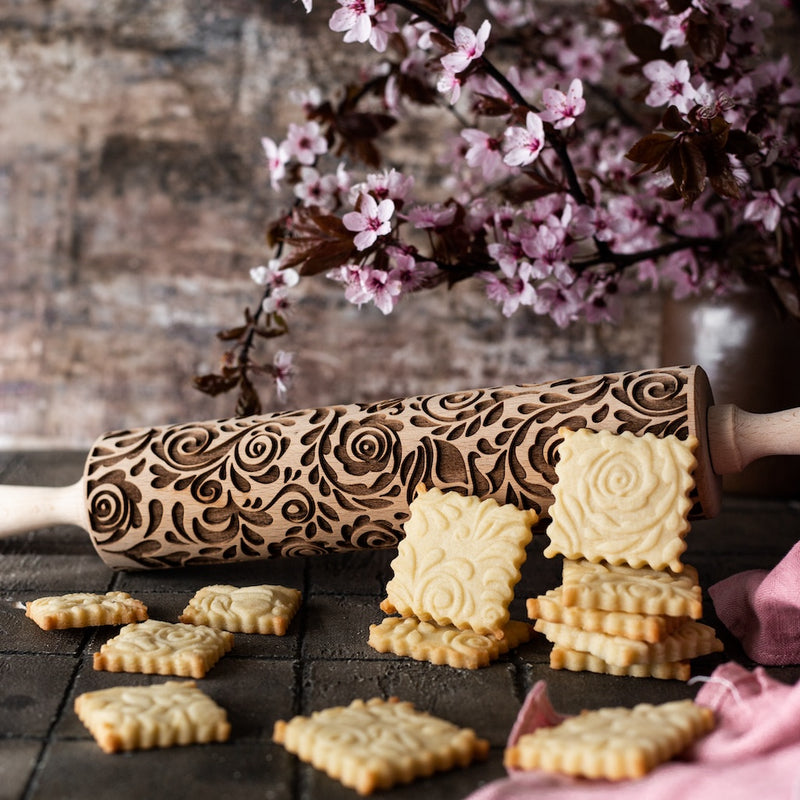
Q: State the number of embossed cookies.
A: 13